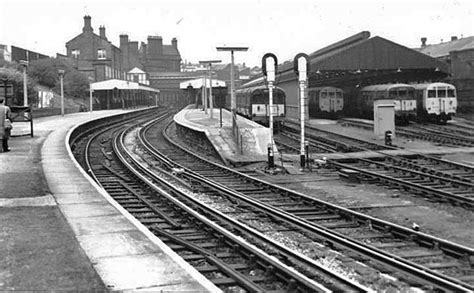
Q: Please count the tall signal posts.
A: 2